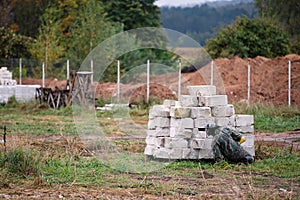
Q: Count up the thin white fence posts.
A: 10